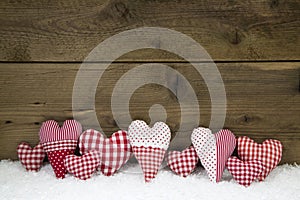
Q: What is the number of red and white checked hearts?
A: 6